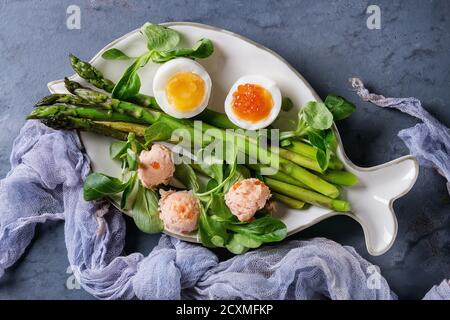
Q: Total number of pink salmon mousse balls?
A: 3